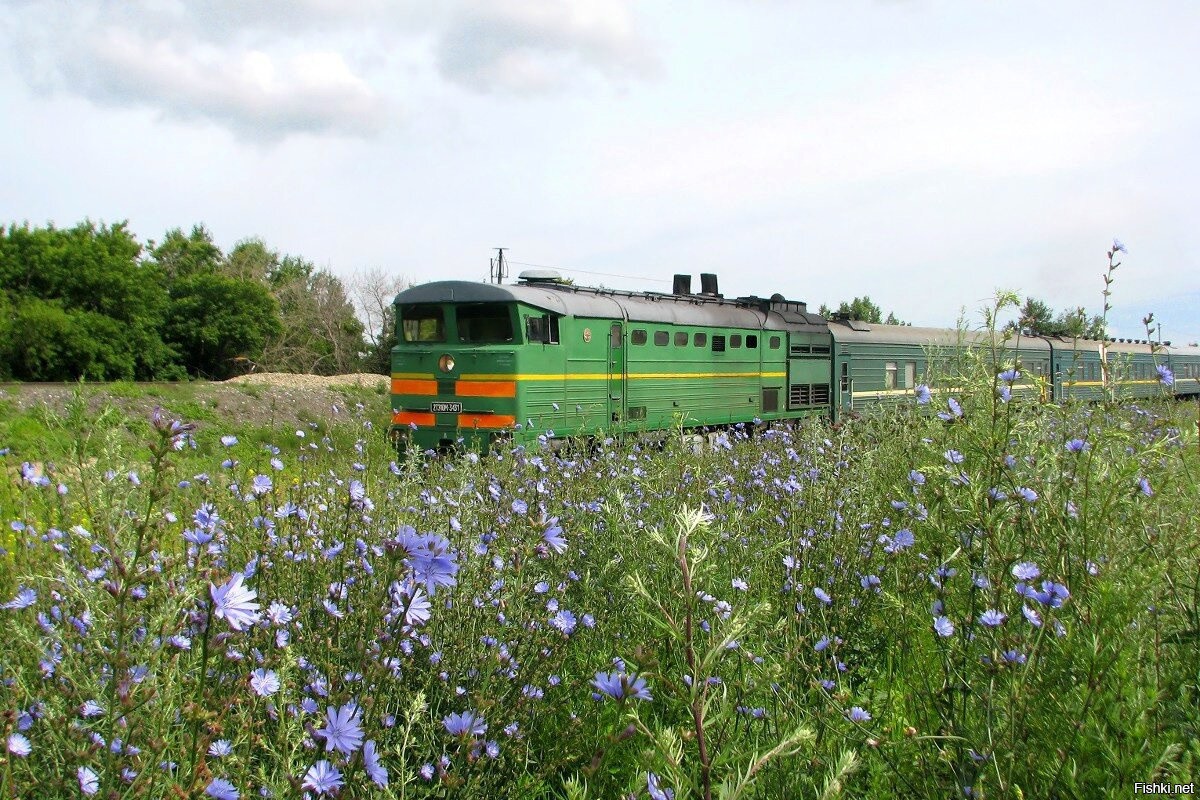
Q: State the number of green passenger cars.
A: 3